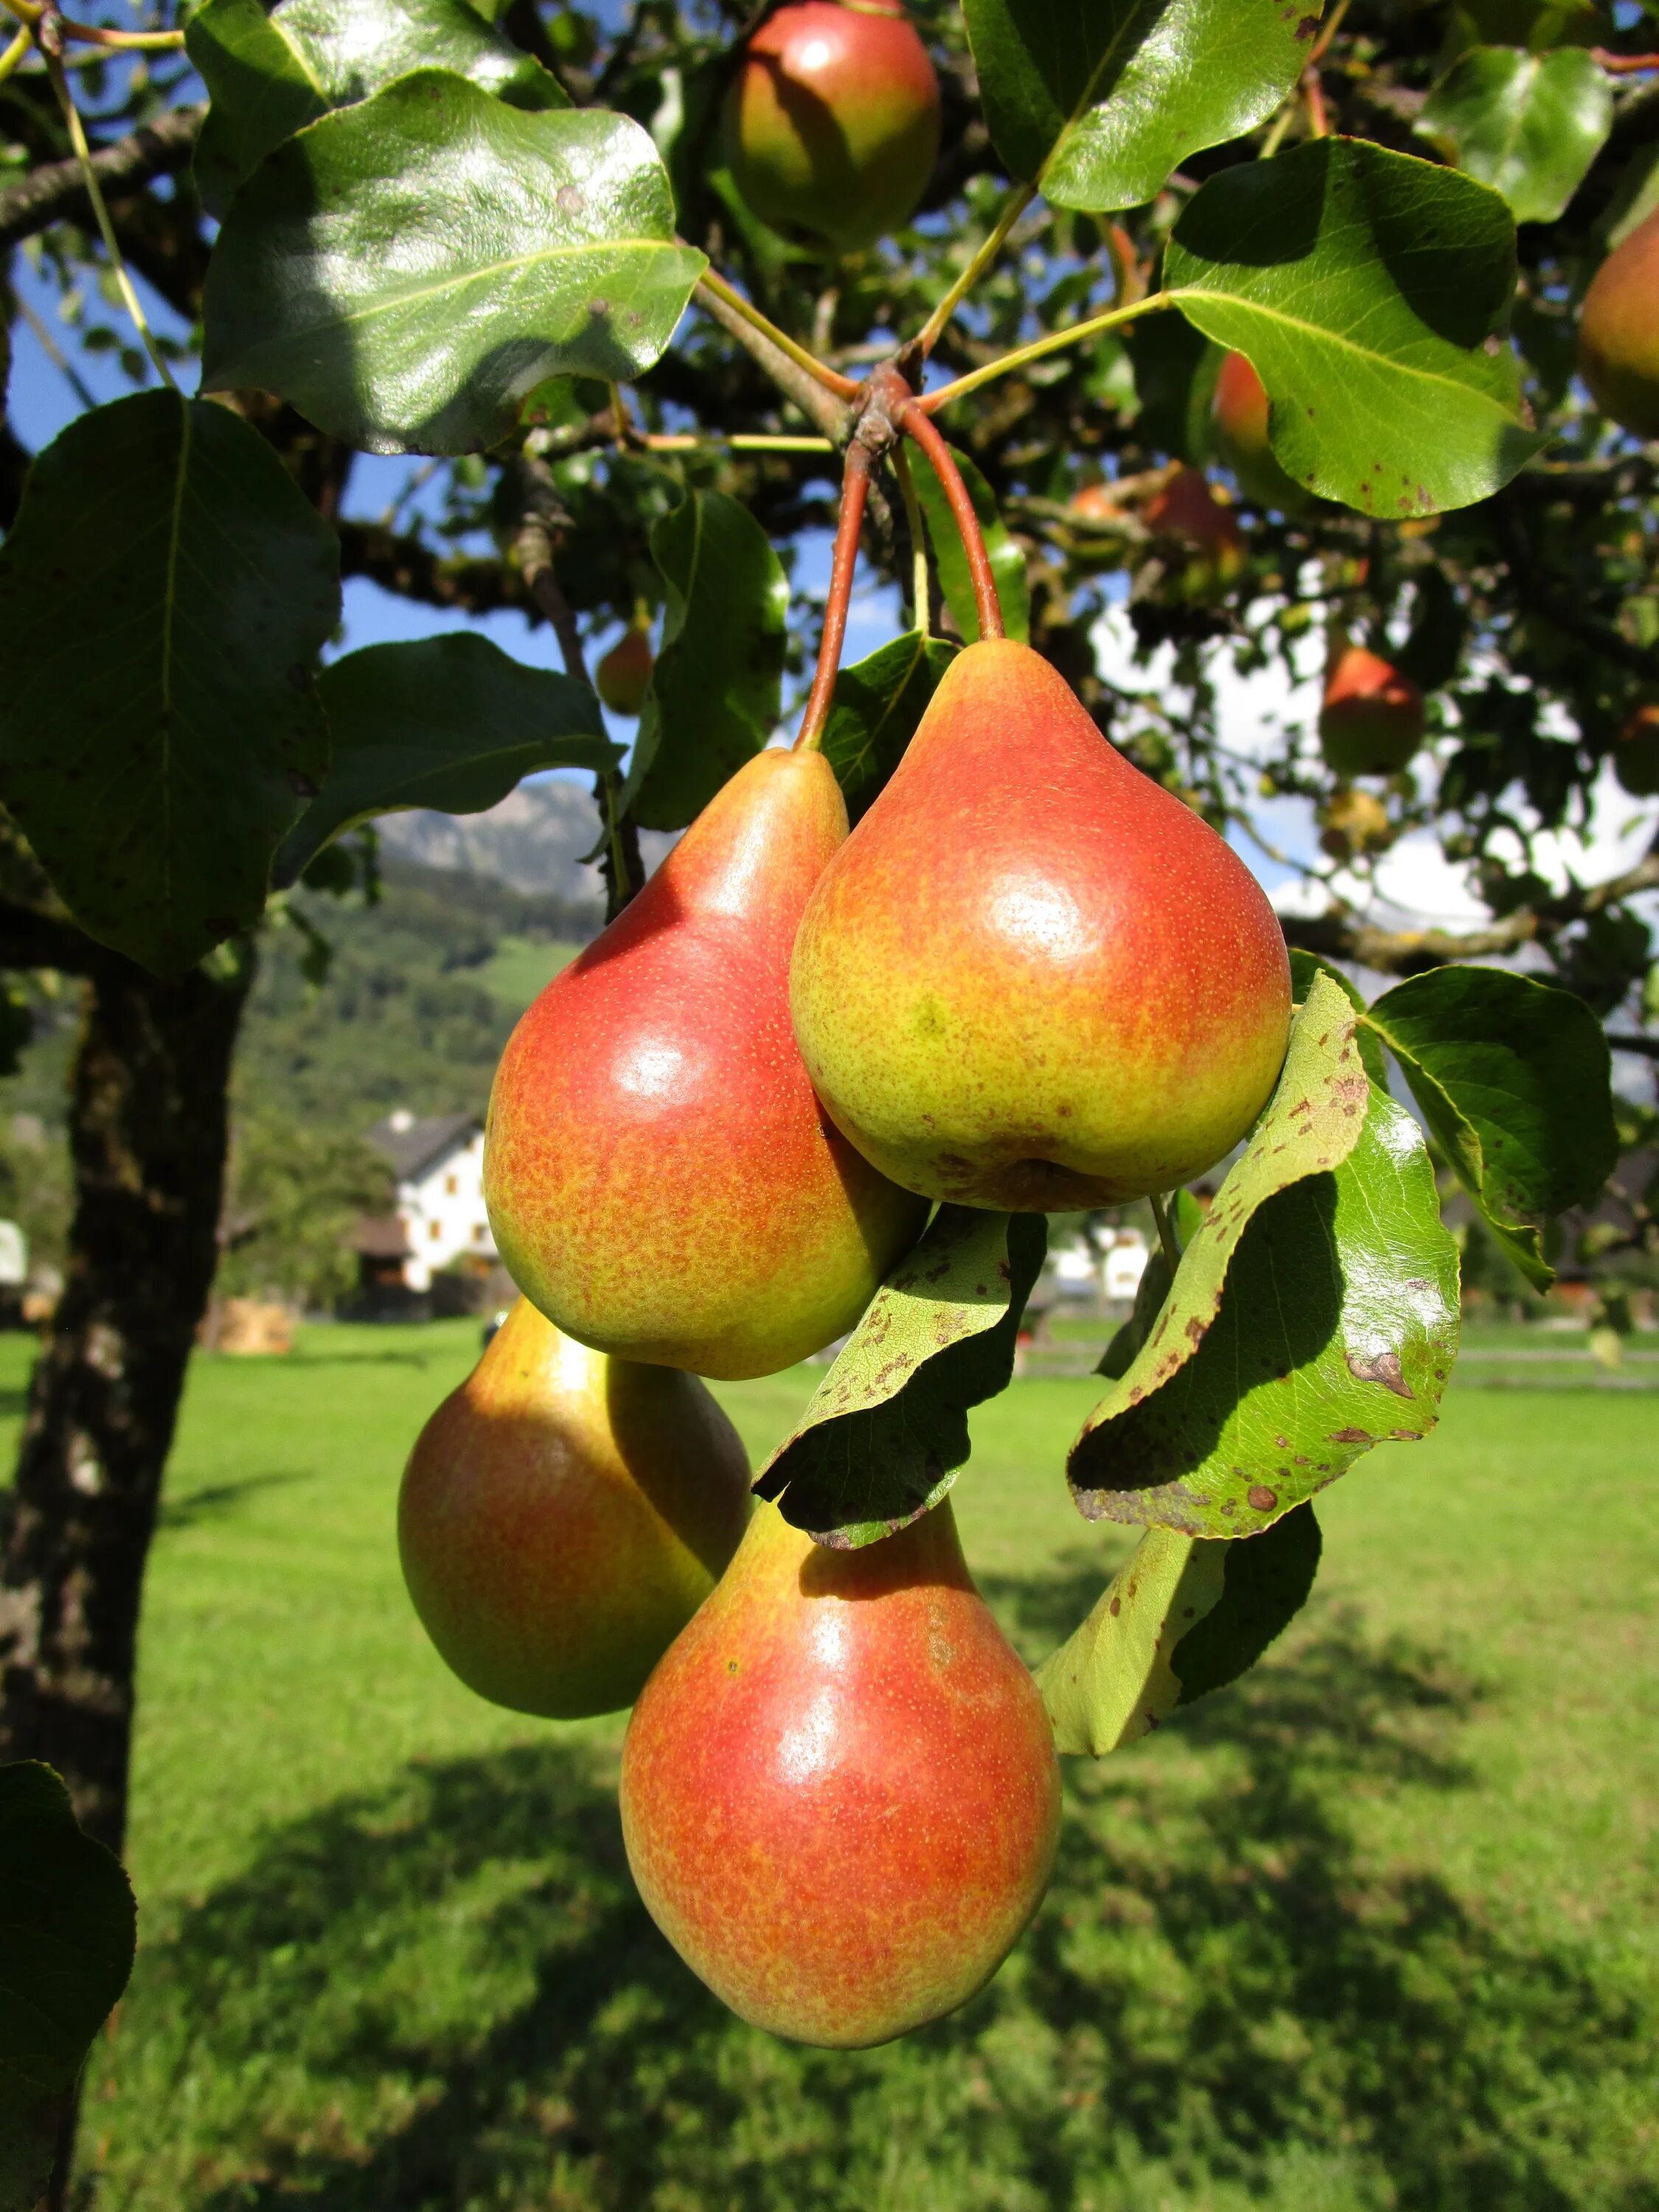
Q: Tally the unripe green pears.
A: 0